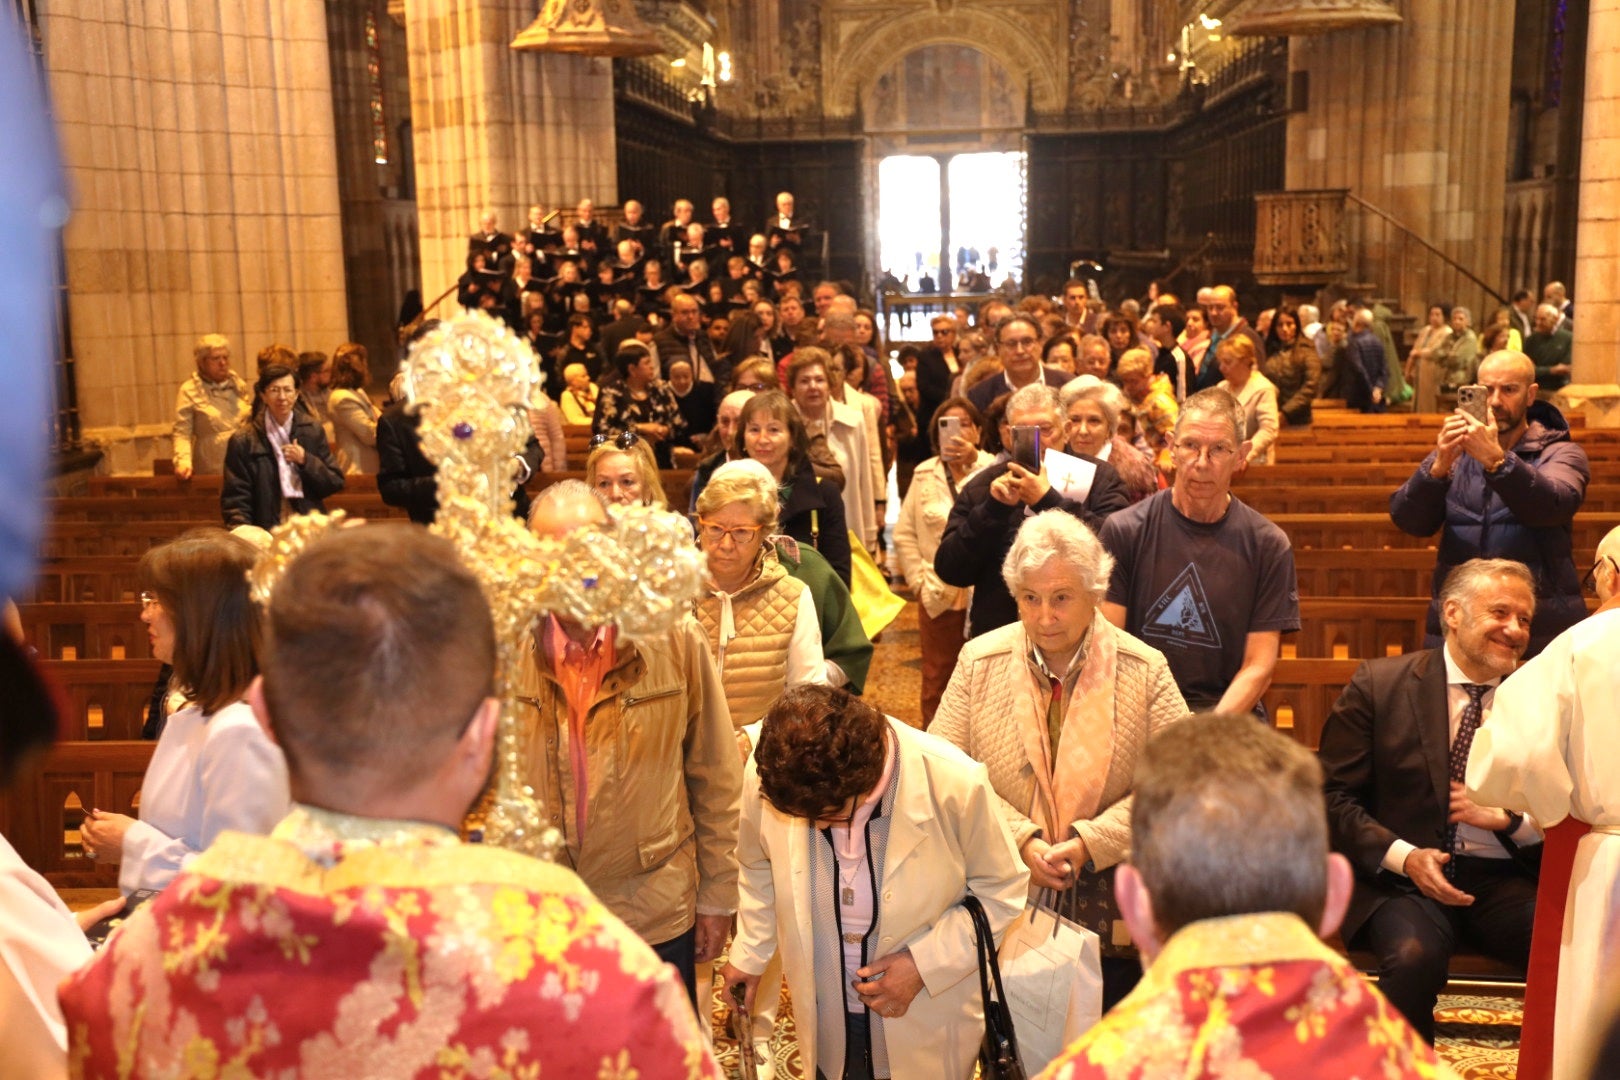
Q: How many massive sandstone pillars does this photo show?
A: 4